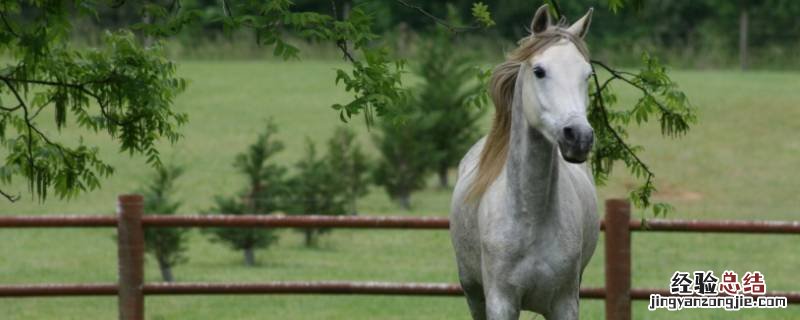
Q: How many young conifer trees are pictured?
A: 6